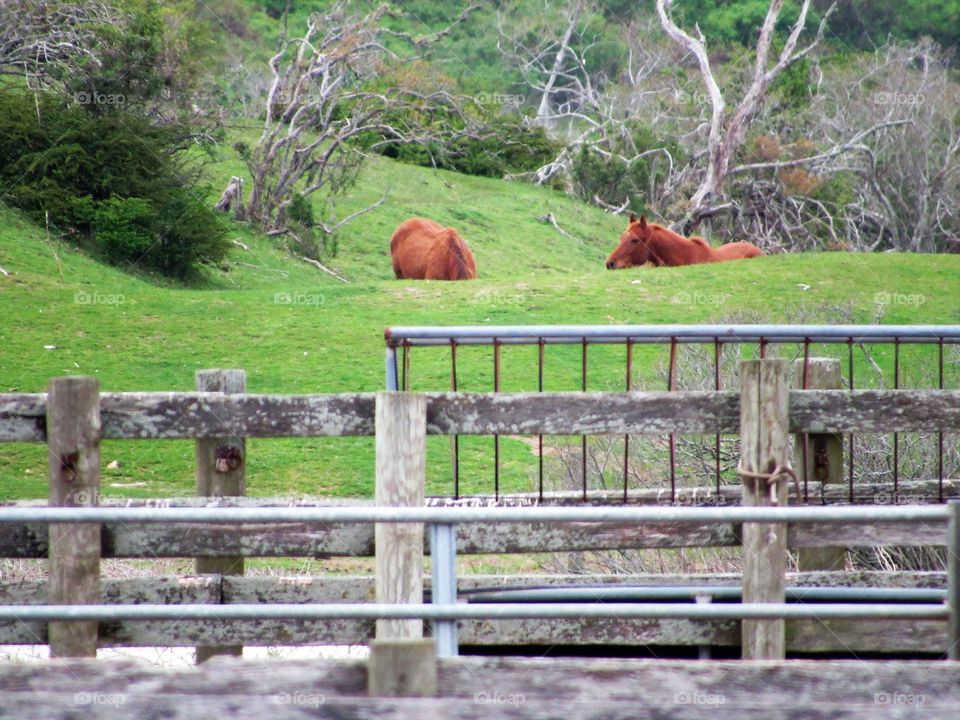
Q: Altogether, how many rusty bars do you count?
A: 13